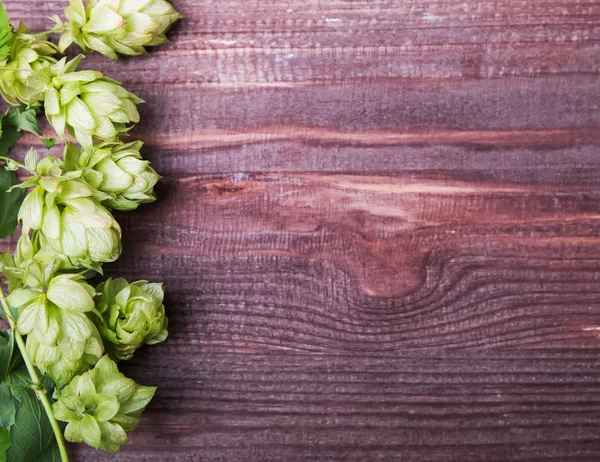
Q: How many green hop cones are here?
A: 8